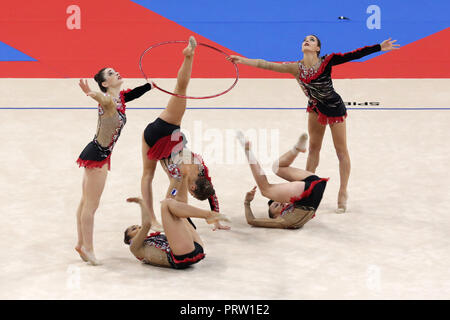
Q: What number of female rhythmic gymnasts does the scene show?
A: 5